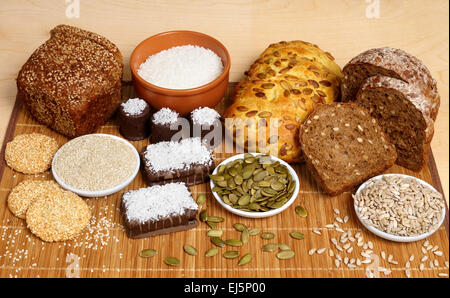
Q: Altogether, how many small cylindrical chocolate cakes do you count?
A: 3